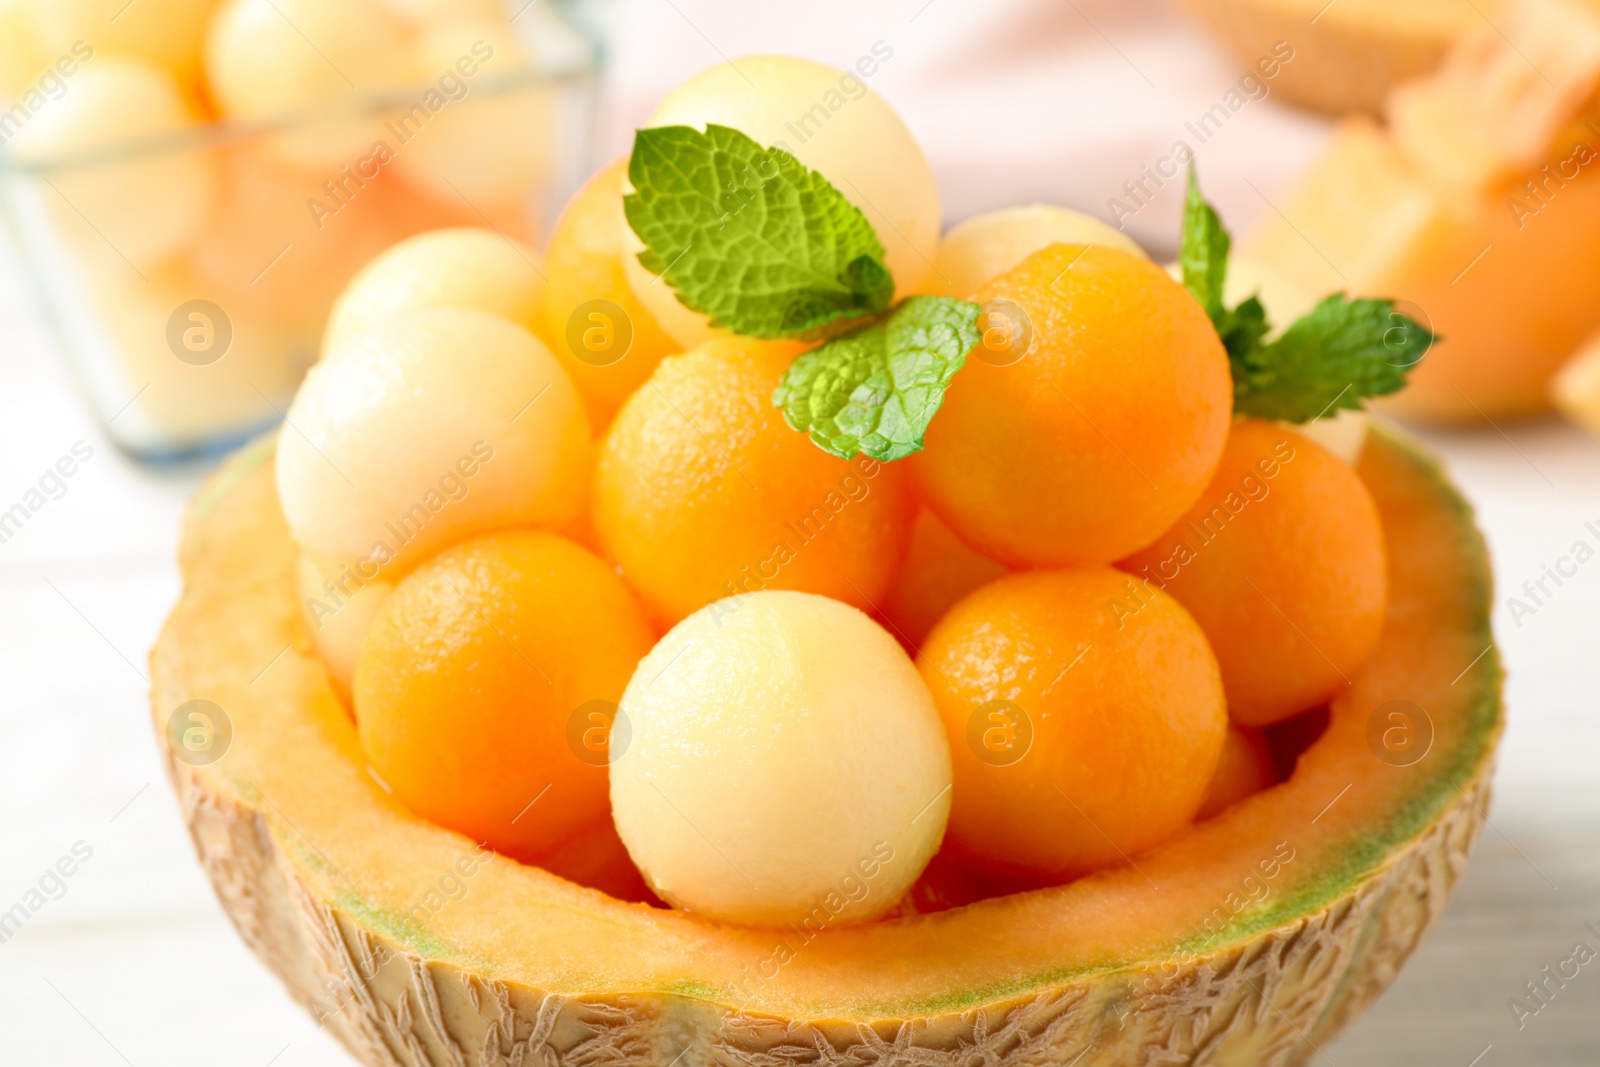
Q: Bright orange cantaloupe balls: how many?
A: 6